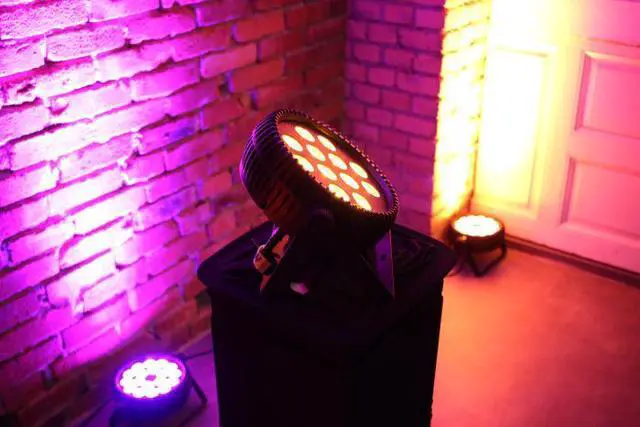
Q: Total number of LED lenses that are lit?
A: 12